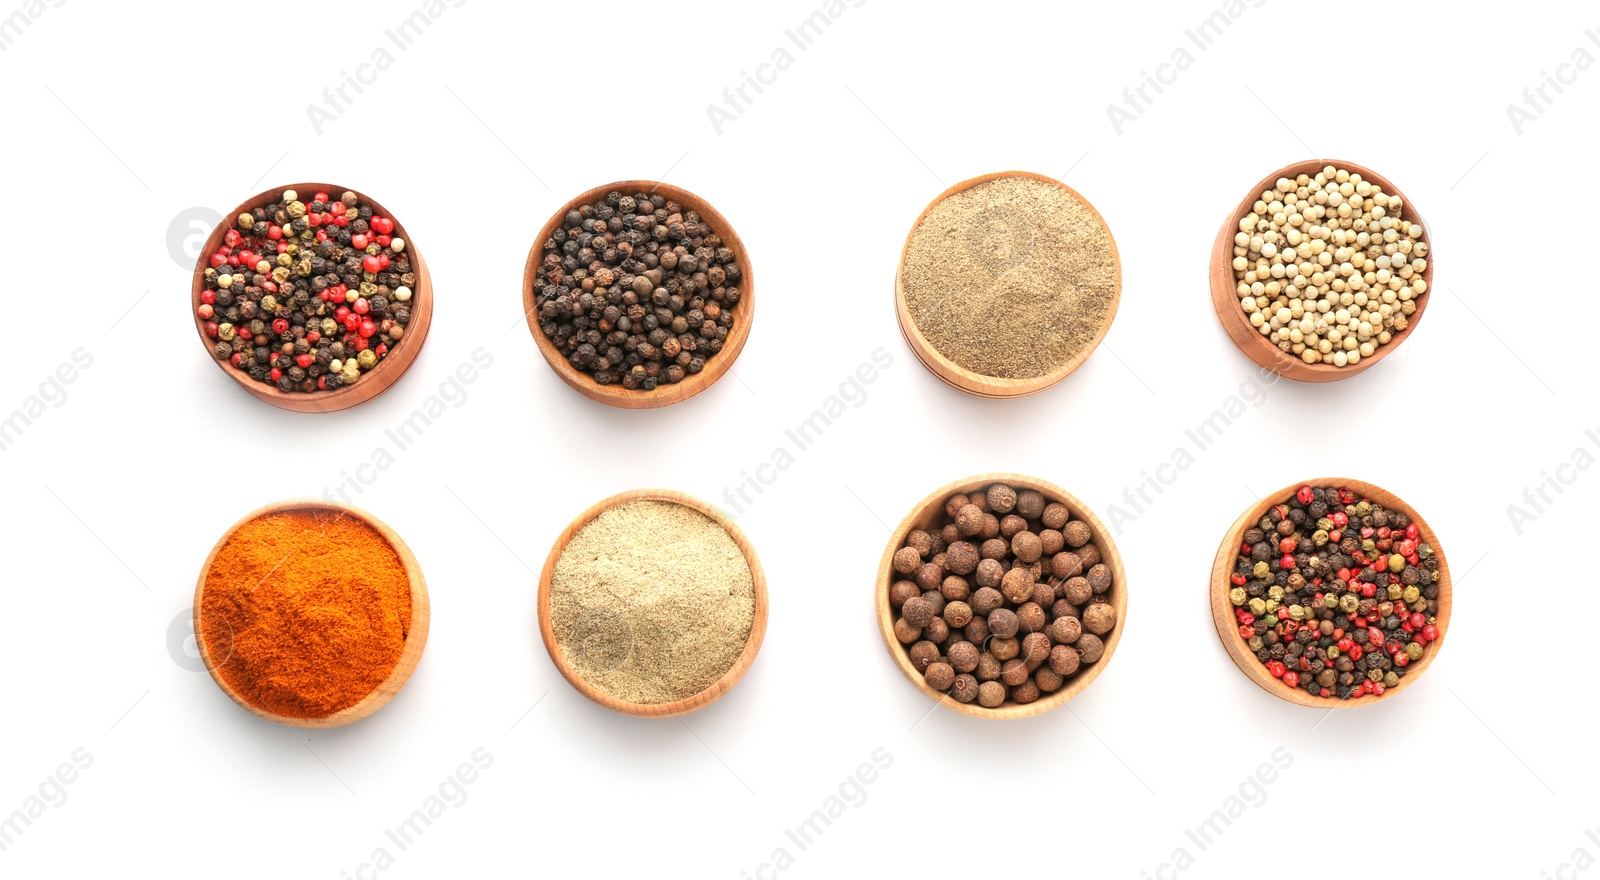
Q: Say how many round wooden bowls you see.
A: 8